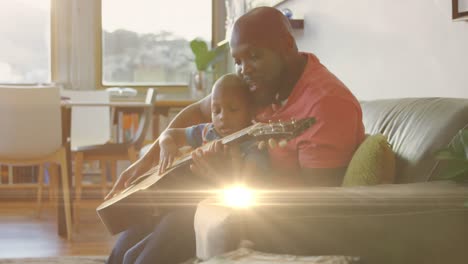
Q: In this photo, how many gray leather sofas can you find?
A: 1